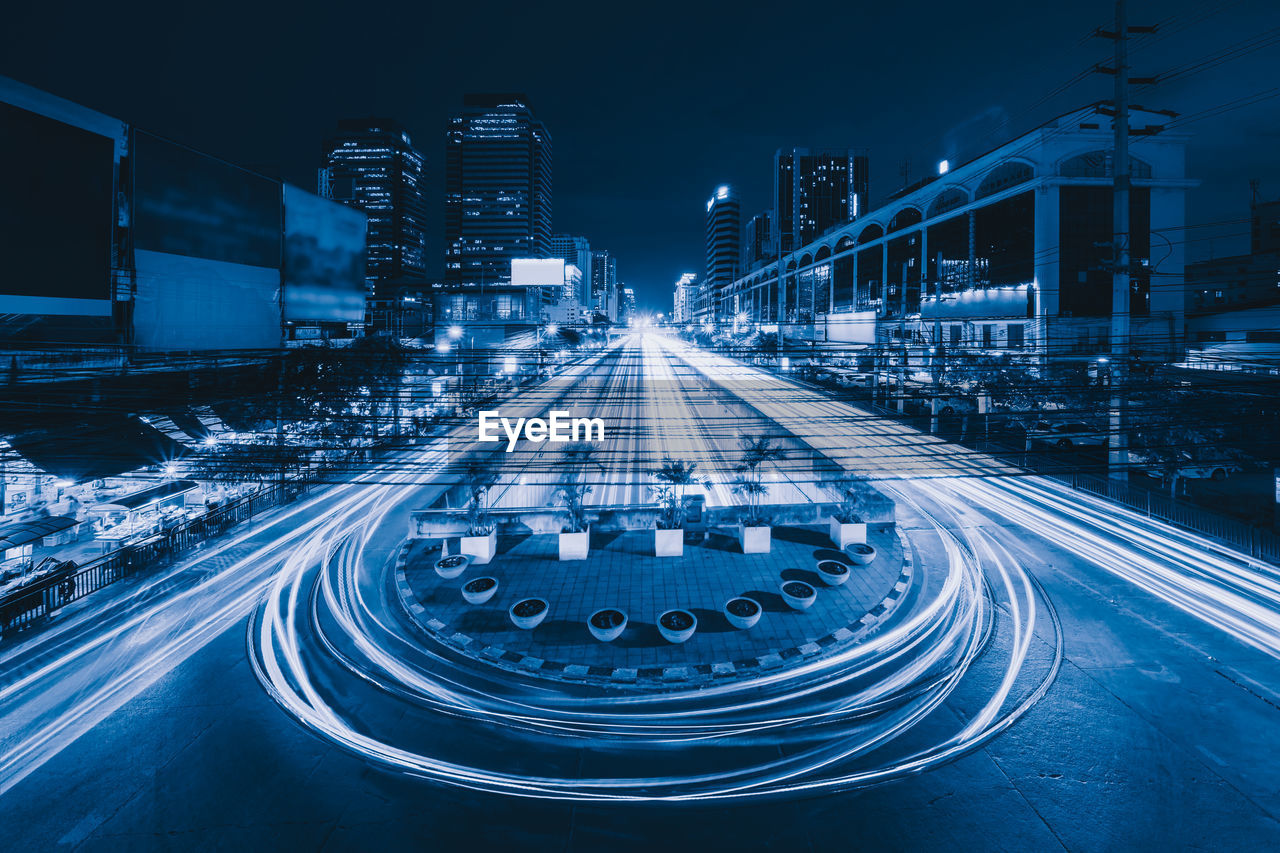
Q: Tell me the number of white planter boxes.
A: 5